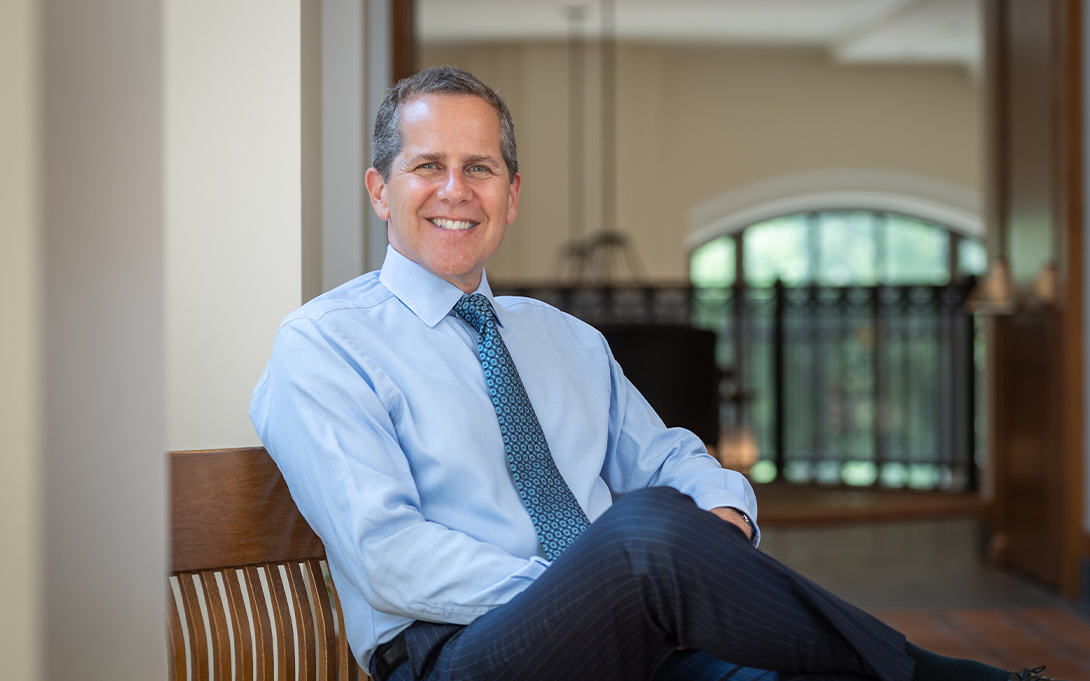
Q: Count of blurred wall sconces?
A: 2